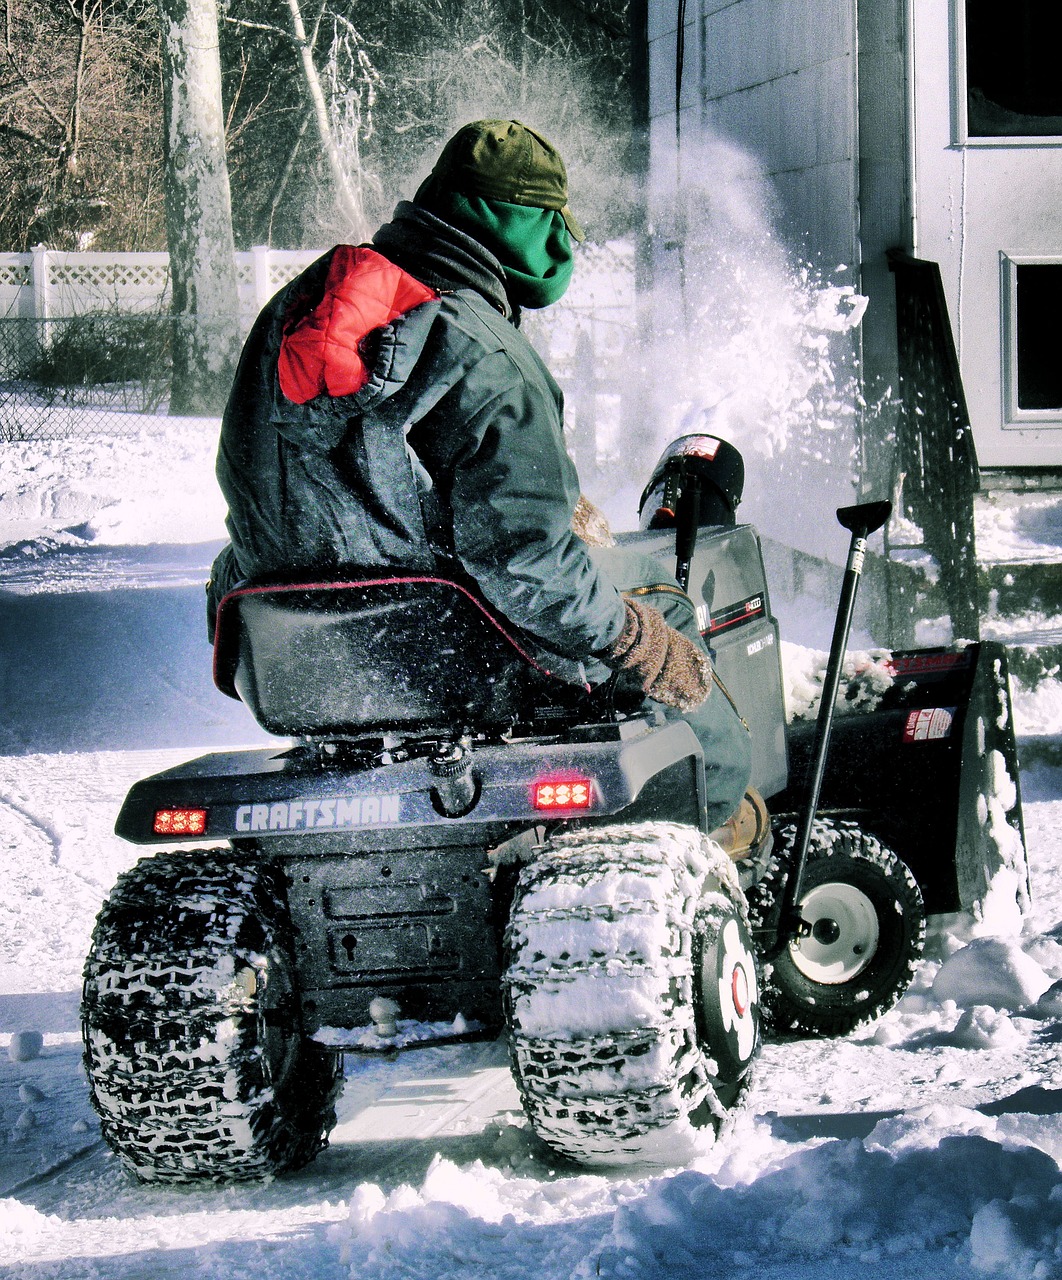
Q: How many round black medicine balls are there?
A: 0